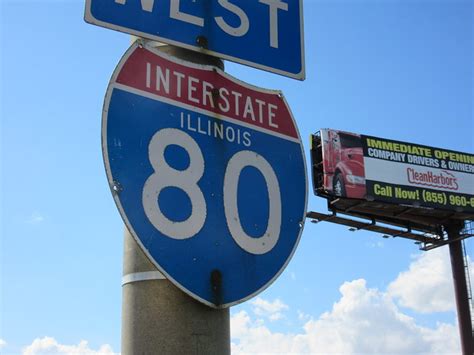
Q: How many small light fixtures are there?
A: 4